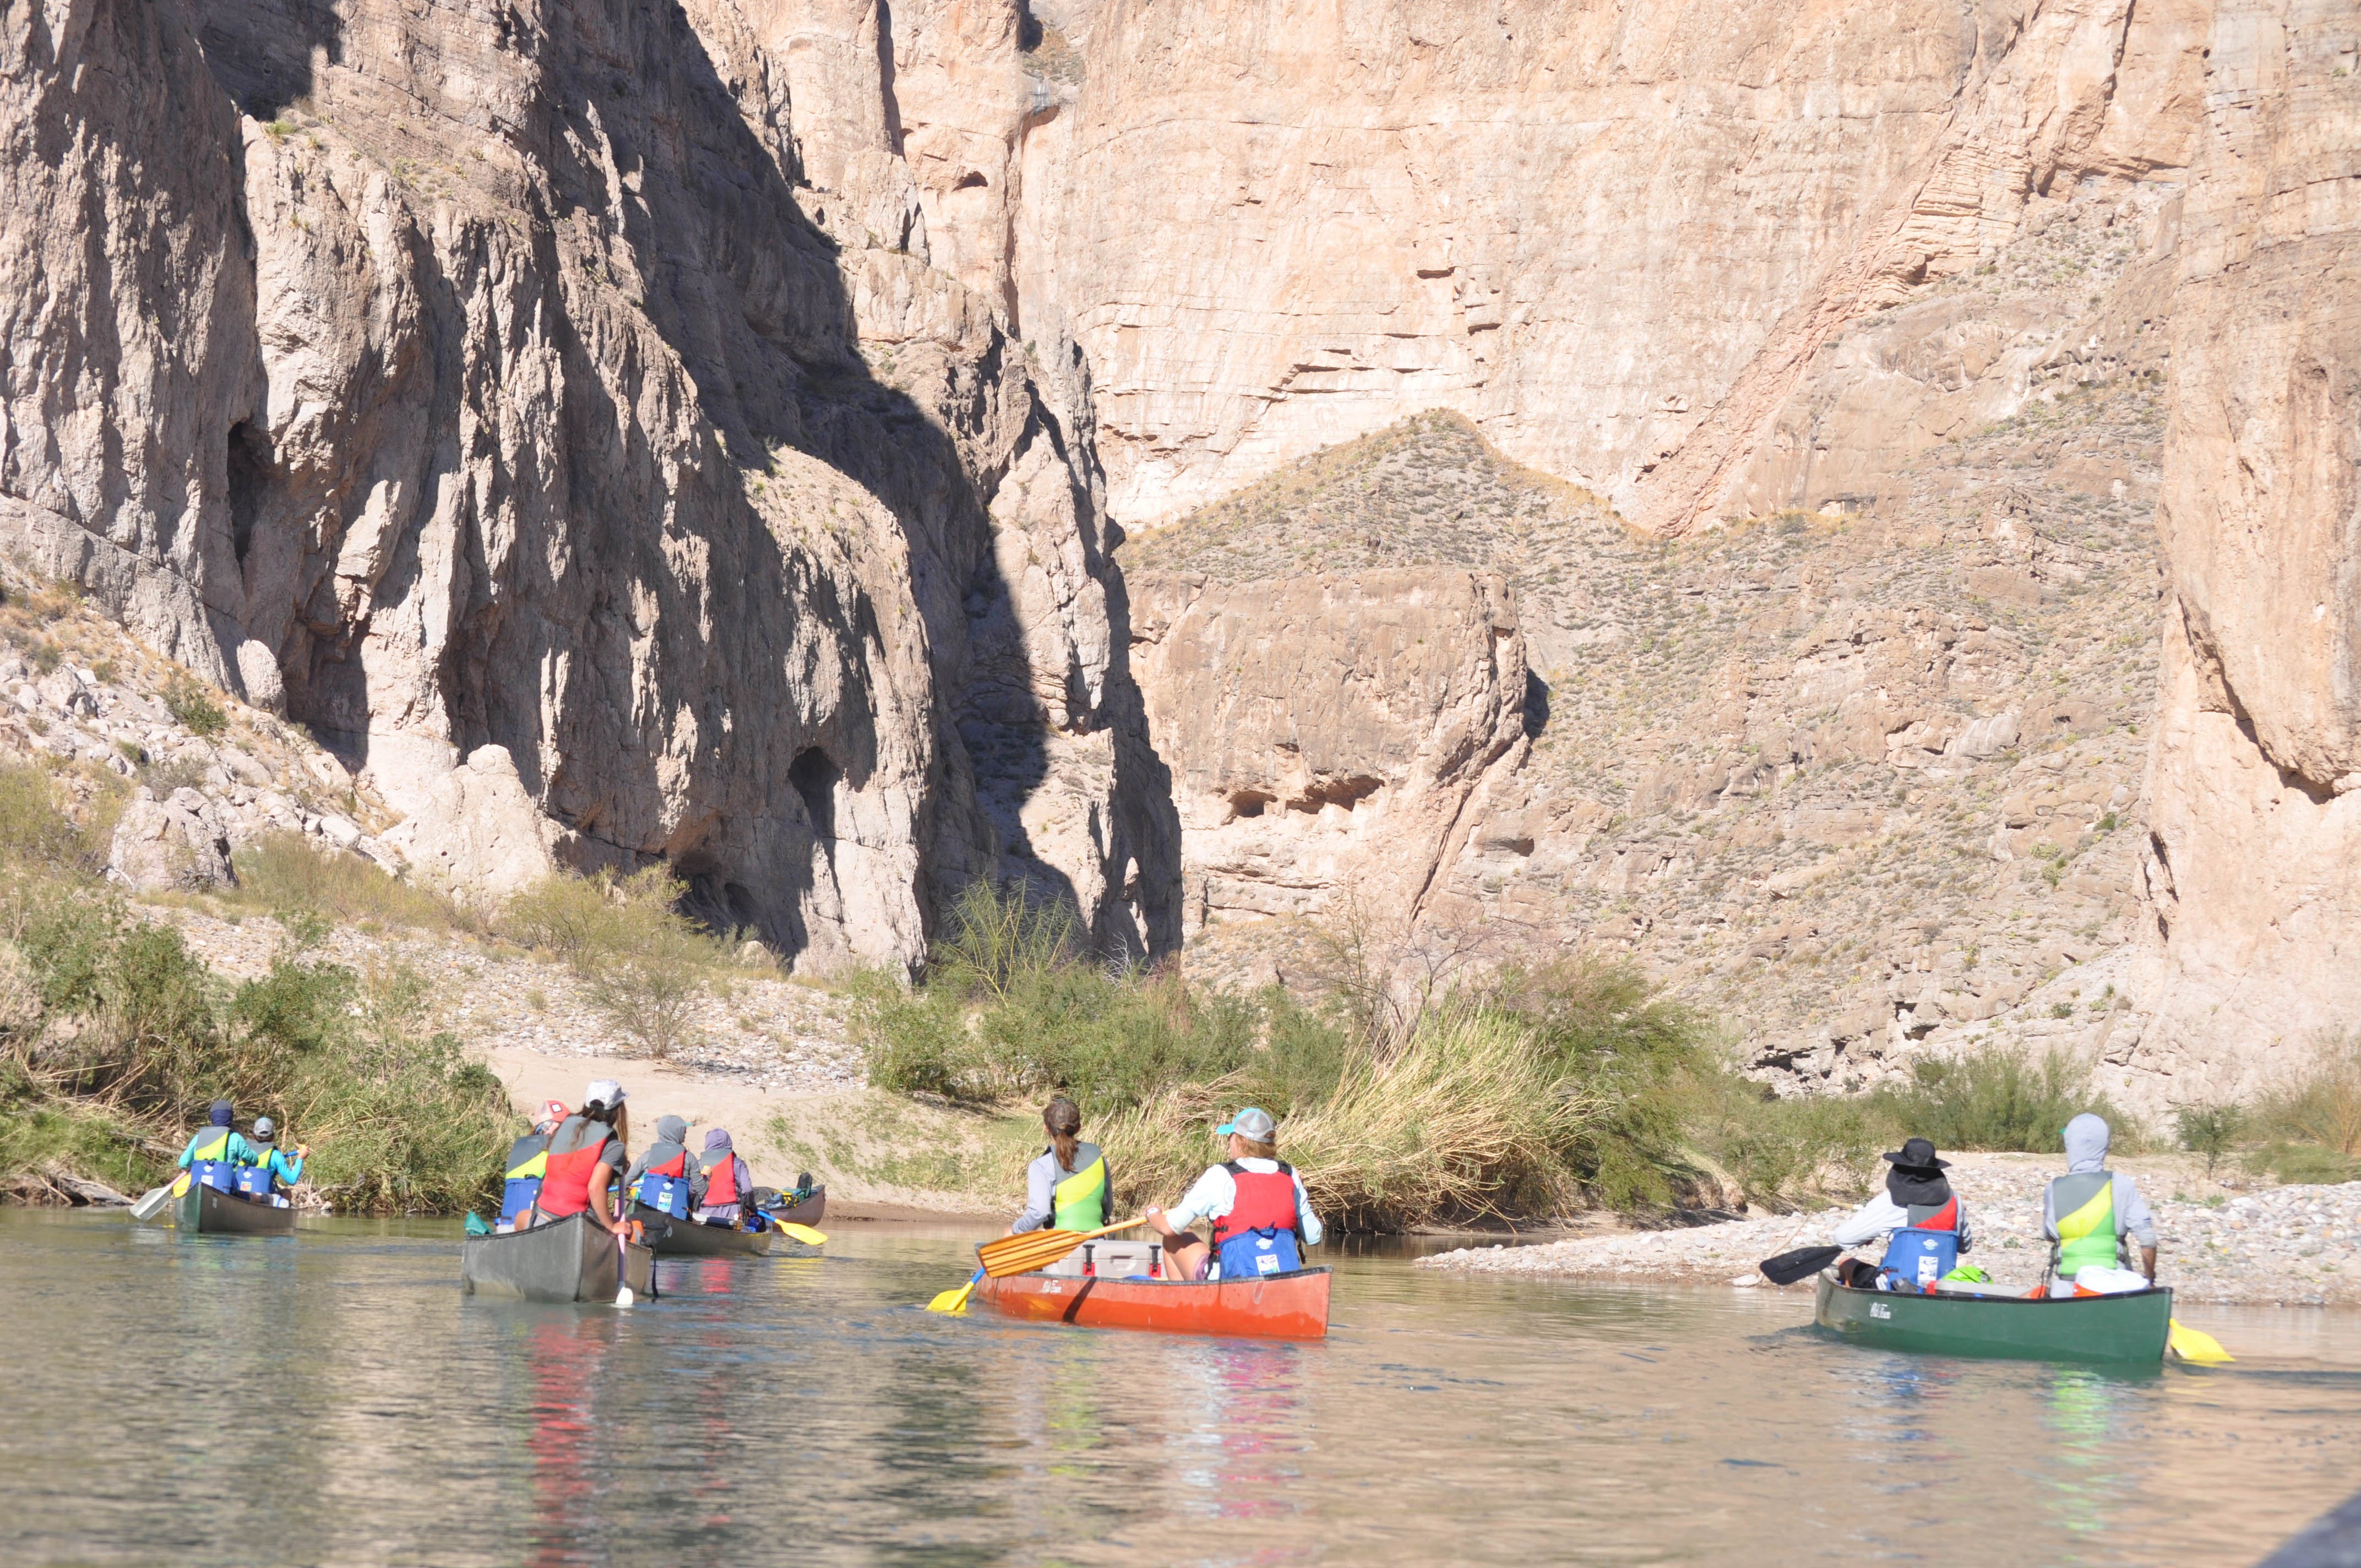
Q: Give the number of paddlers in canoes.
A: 10